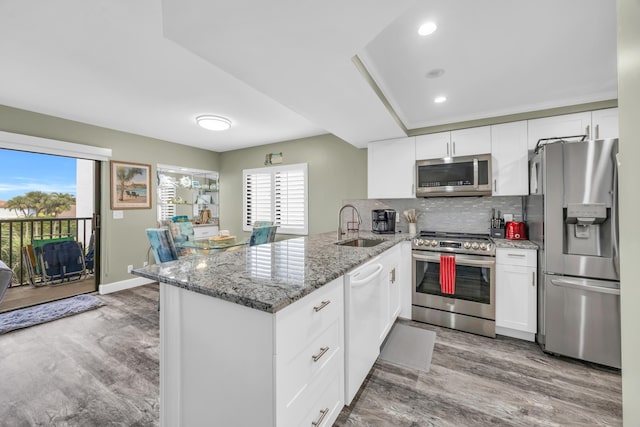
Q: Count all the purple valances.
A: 0